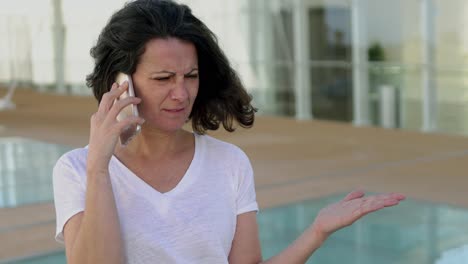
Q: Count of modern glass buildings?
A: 1